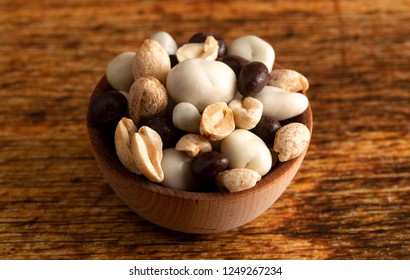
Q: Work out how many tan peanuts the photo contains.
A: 11